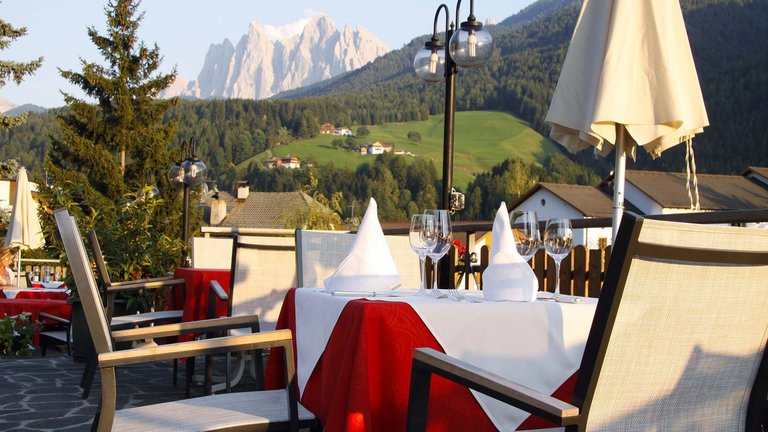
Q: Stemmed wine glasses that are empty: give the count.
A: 4